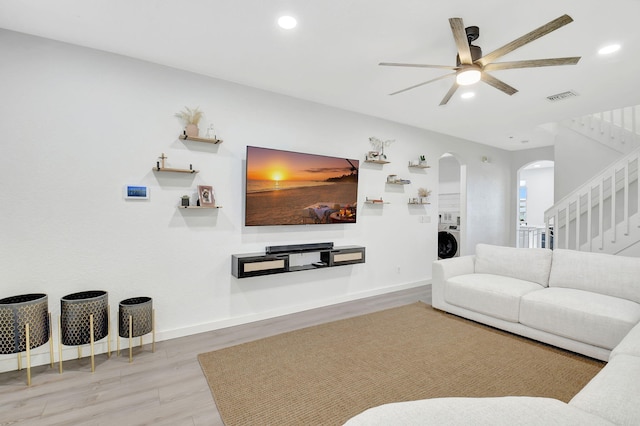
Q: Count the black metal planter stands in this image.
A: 3